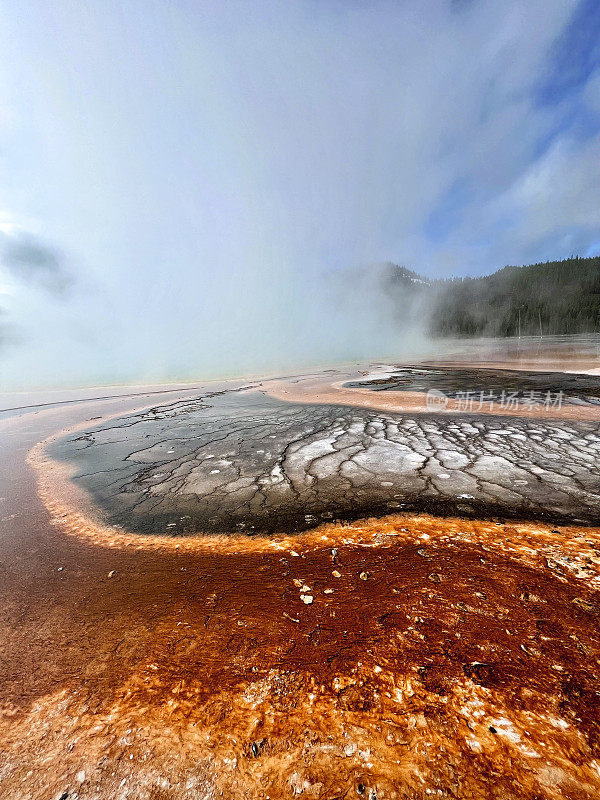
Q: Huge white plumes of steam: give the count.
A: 1